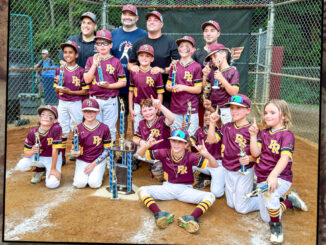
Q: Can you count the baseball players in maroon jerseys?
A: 12